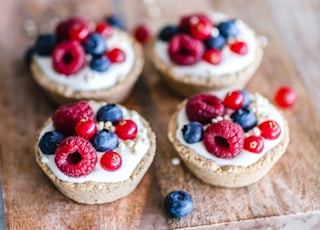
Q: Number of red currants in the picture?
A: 14